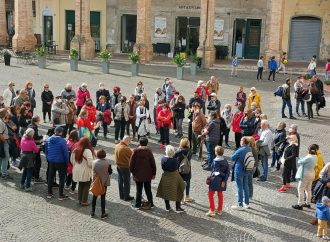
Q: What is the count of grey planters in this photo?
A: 6